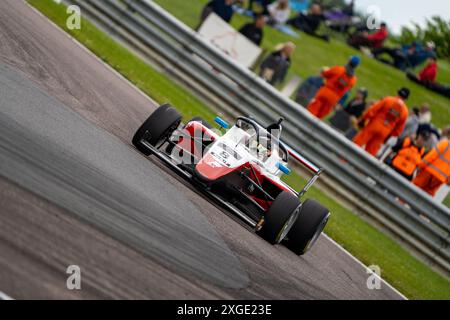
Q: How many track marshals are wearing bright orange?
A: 4